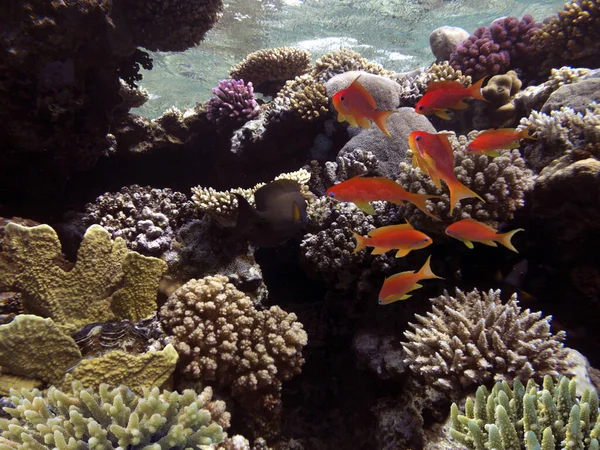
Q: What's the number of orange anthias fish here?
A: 8